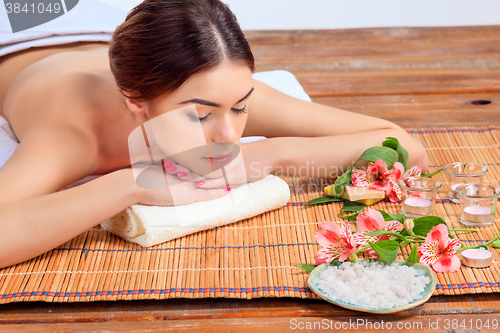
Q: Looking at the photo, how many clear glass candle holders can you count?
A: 3